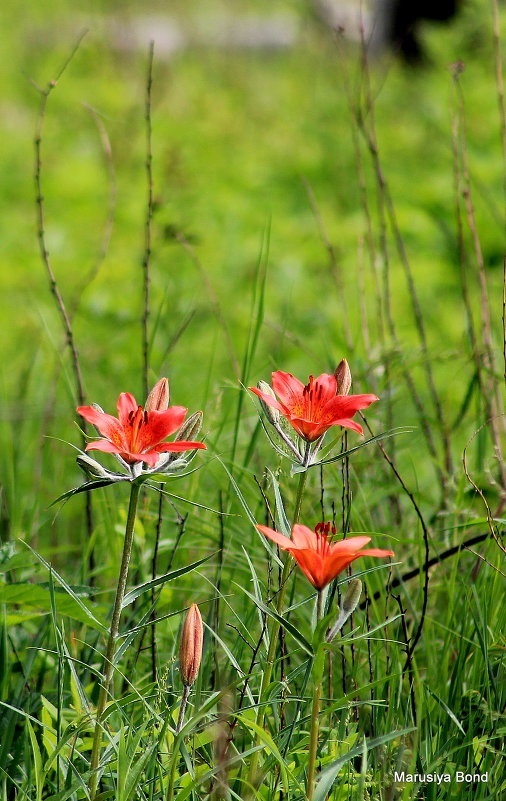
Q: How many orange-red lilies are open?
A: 3